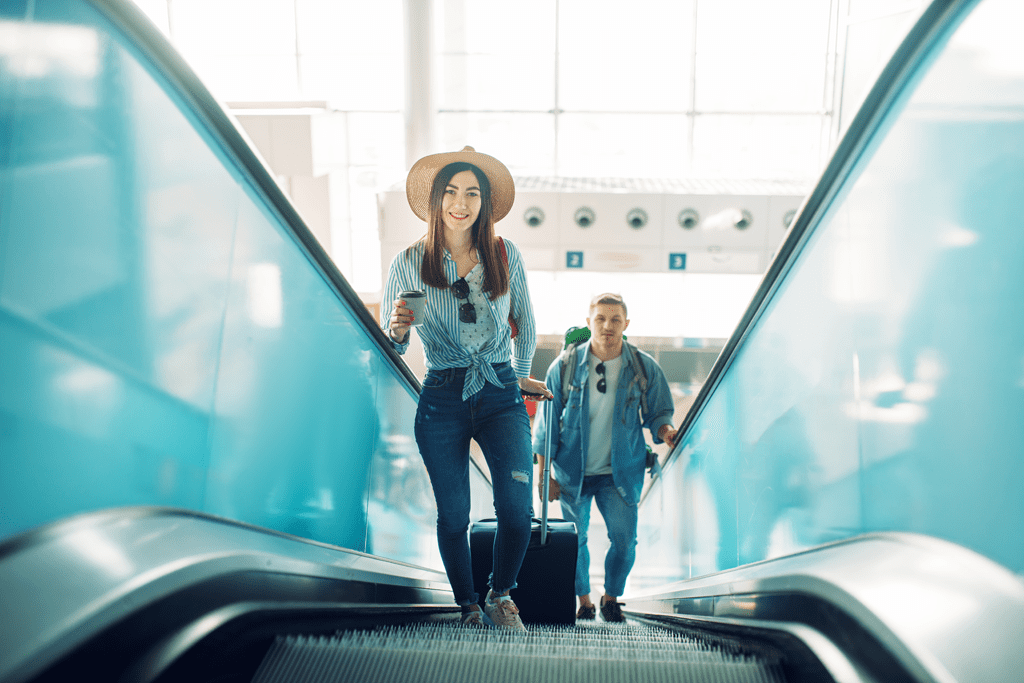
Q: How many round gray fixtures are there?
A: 6